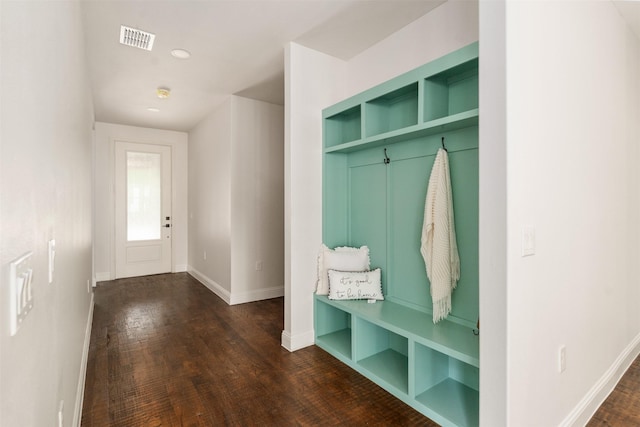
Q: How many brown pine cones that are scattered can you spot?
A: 0